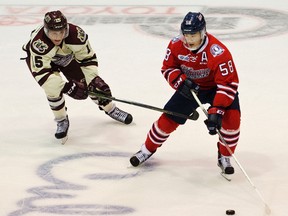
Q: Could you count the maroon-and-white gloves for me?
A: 2